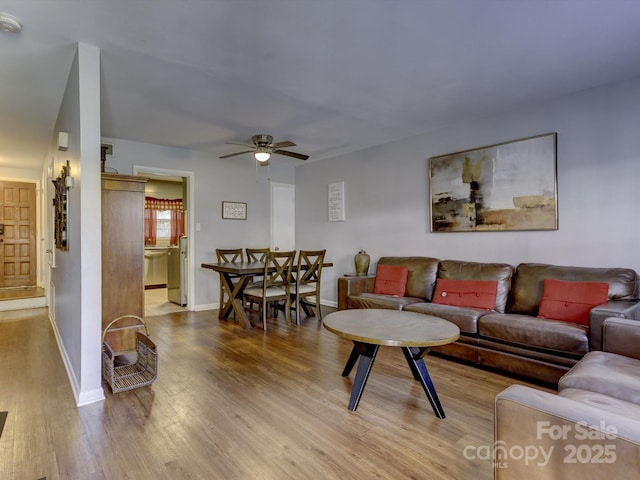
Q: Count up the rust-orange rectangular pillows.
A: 3